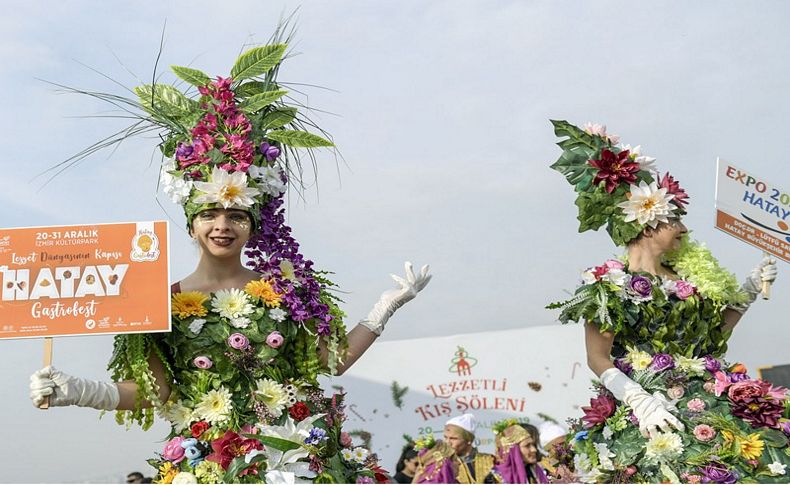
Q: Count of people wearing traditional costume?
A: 4